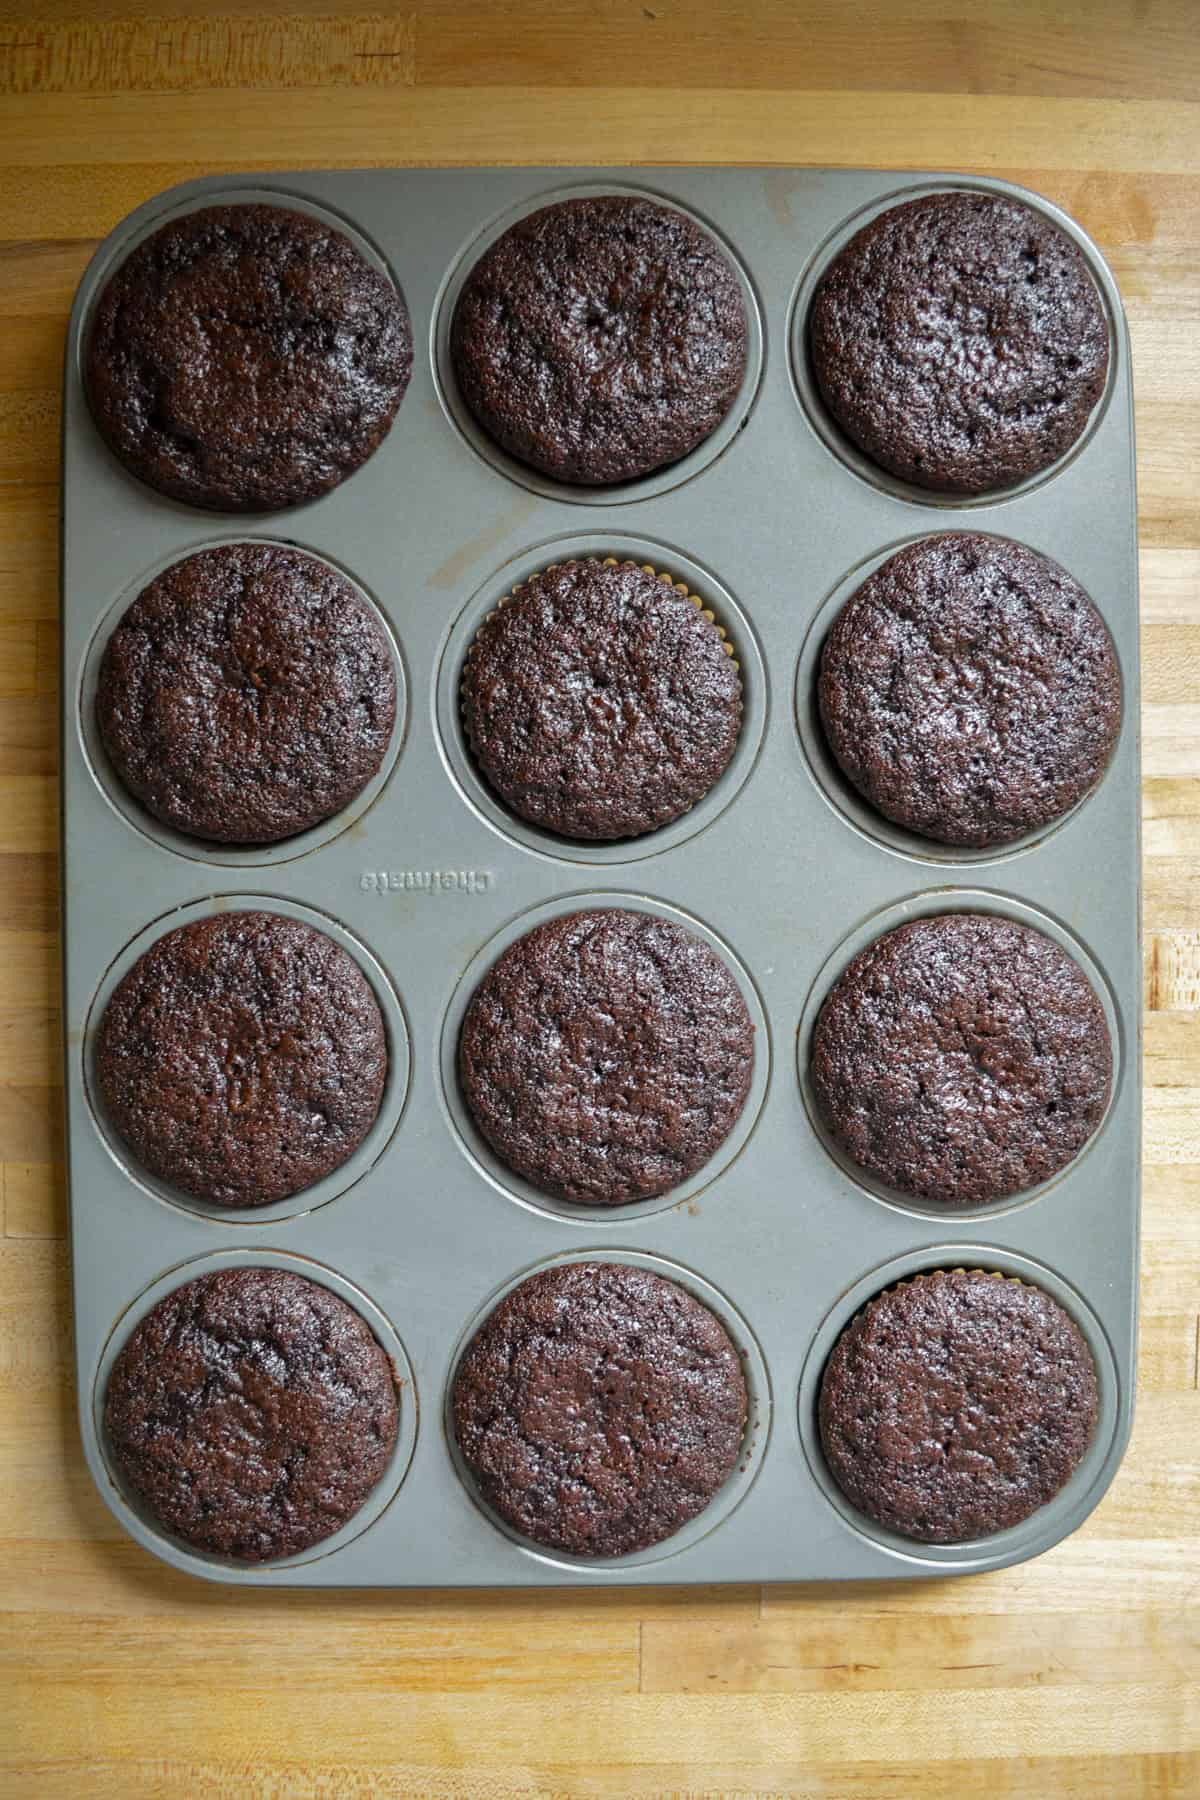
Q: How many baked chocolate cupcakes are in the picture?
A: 12